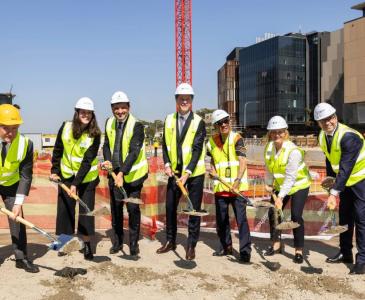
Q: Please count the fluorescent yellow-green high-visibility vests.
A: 7